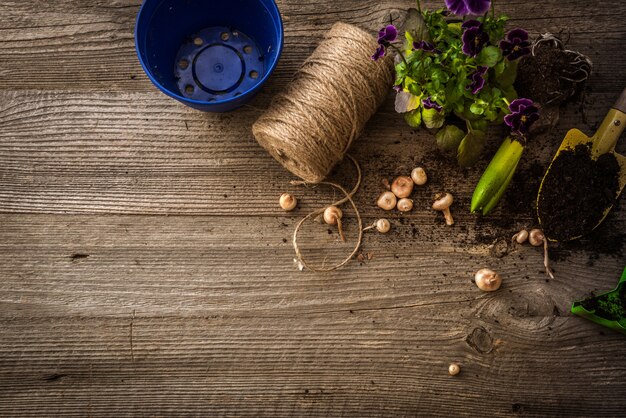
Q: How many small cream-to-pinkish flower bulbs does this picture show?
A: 12